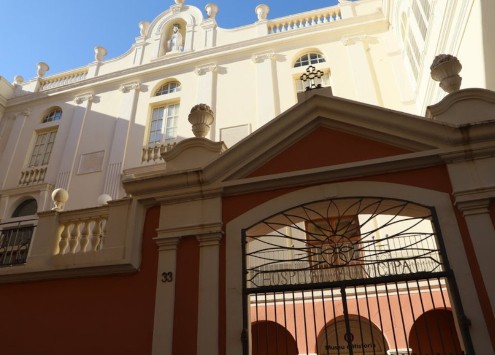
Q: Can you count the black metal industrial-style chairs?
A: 0